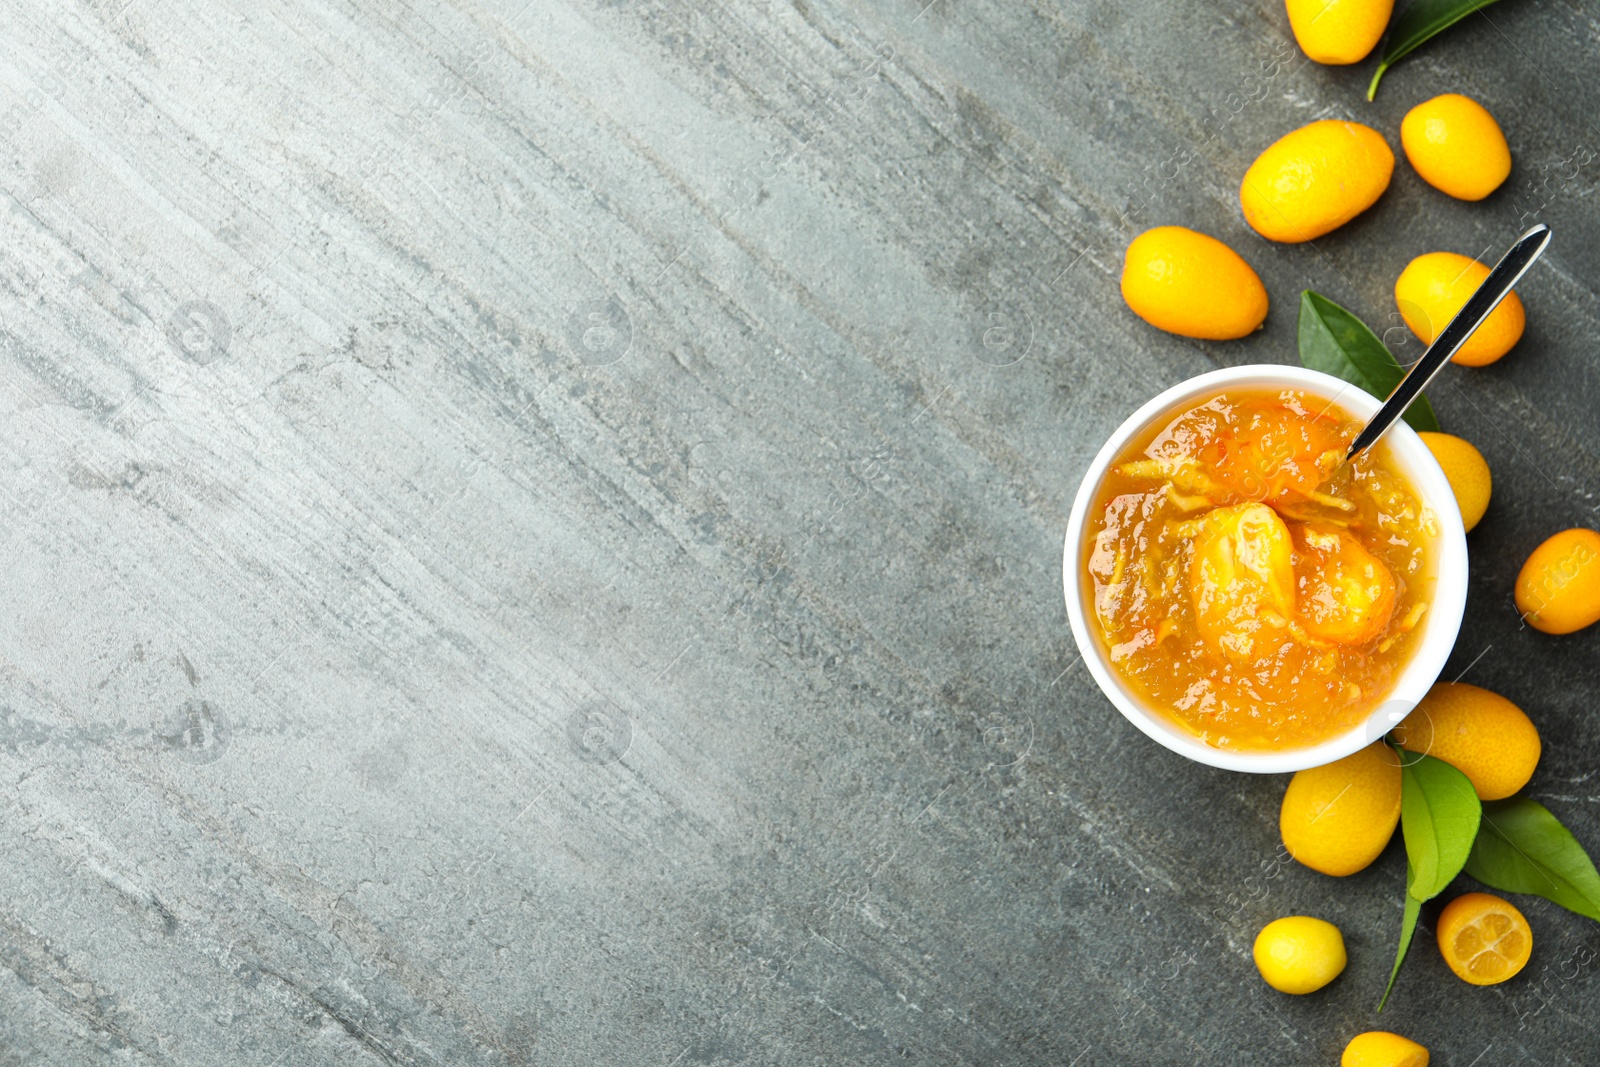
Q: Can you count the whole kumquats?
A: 11